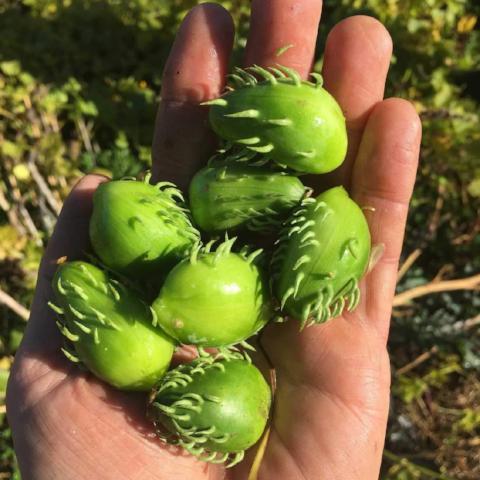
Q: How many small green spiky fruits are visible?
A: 7